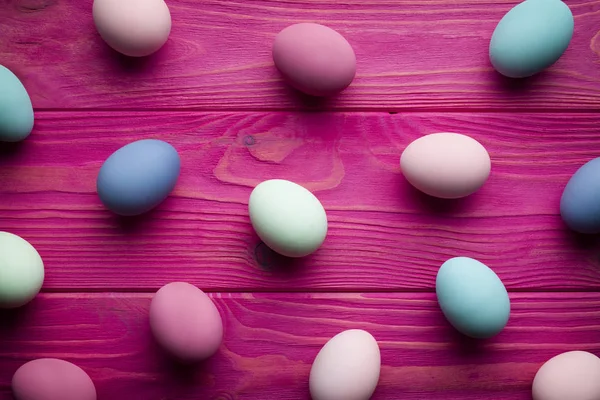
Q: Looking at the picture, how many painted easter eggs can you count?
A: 14